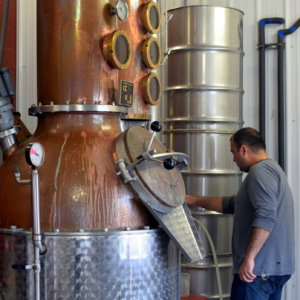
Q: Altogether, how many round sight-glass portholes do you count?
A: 4